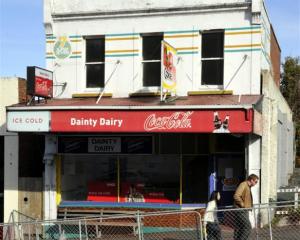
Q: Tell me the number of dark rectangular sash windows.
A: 3